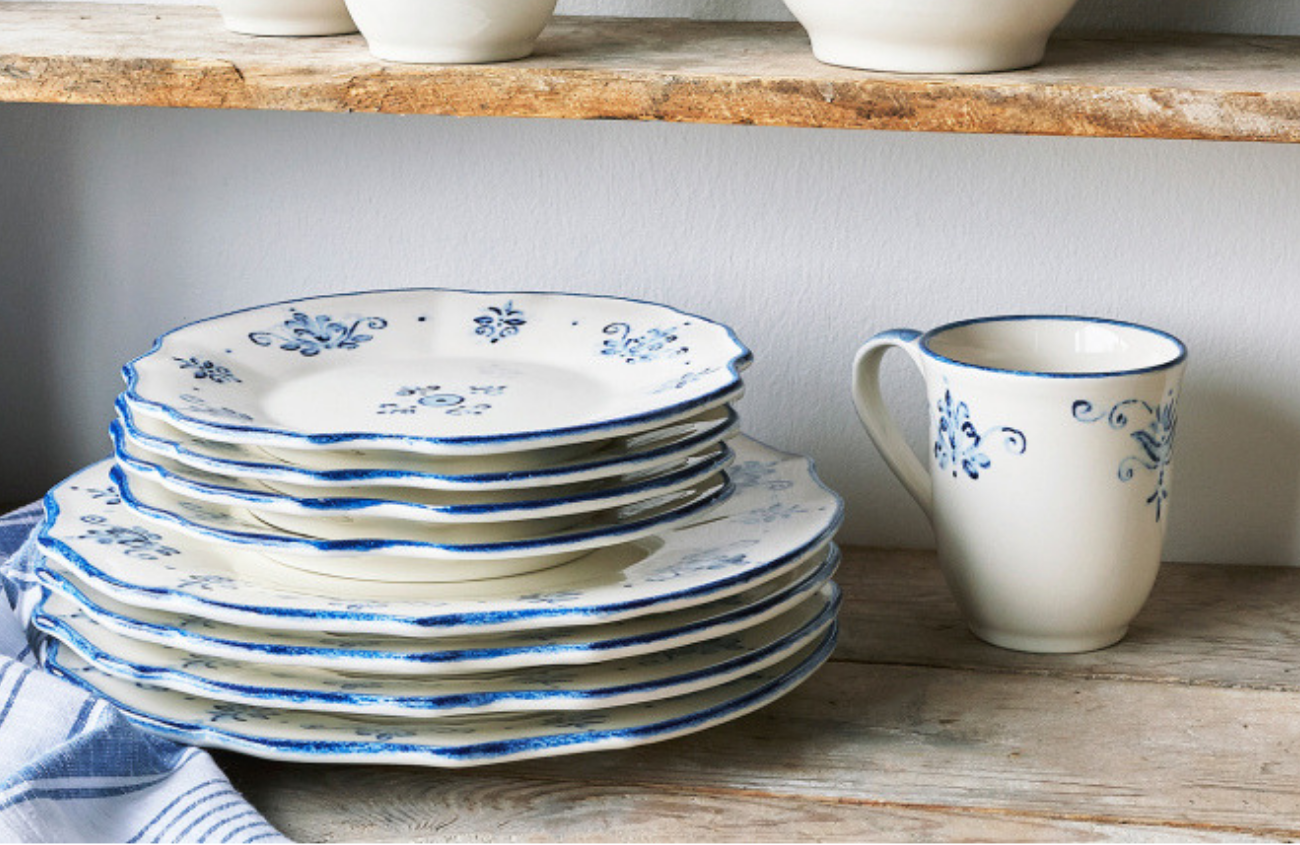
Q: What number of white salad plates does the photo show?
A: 4